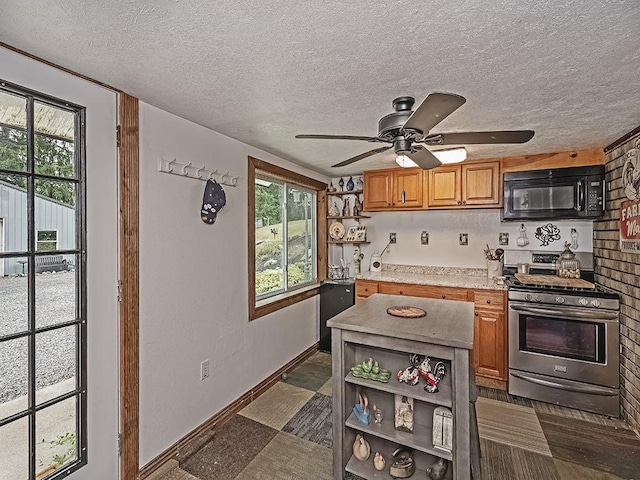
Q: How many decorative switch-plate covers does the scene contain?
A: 4